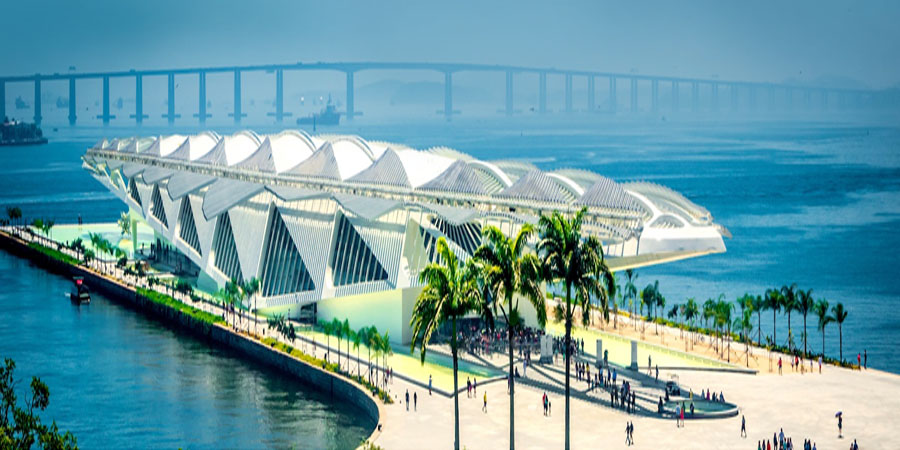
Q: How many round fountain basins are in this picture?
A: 1